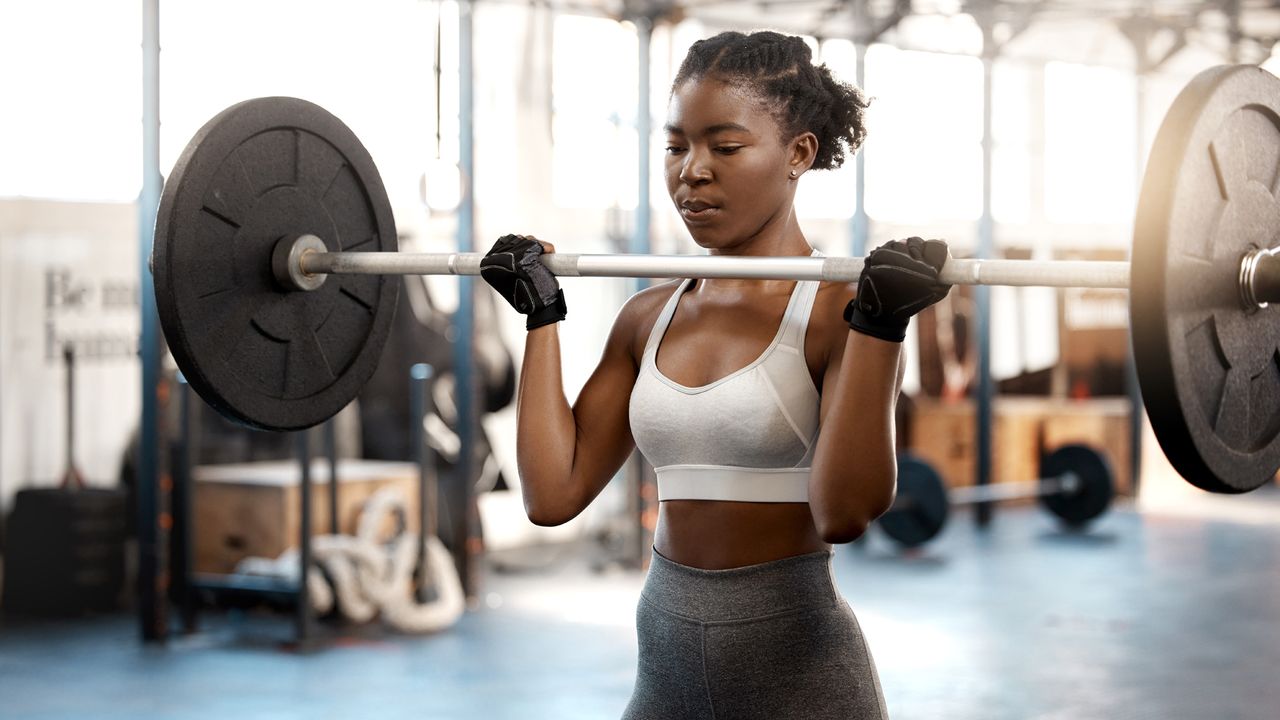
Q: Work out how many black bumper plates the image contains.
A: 4